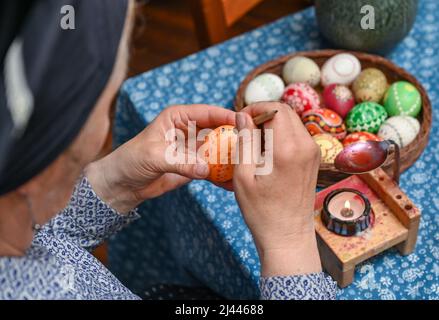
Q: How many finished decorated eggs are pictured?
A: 12